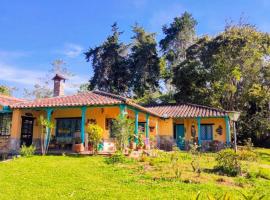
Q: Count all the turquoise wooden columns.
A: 7